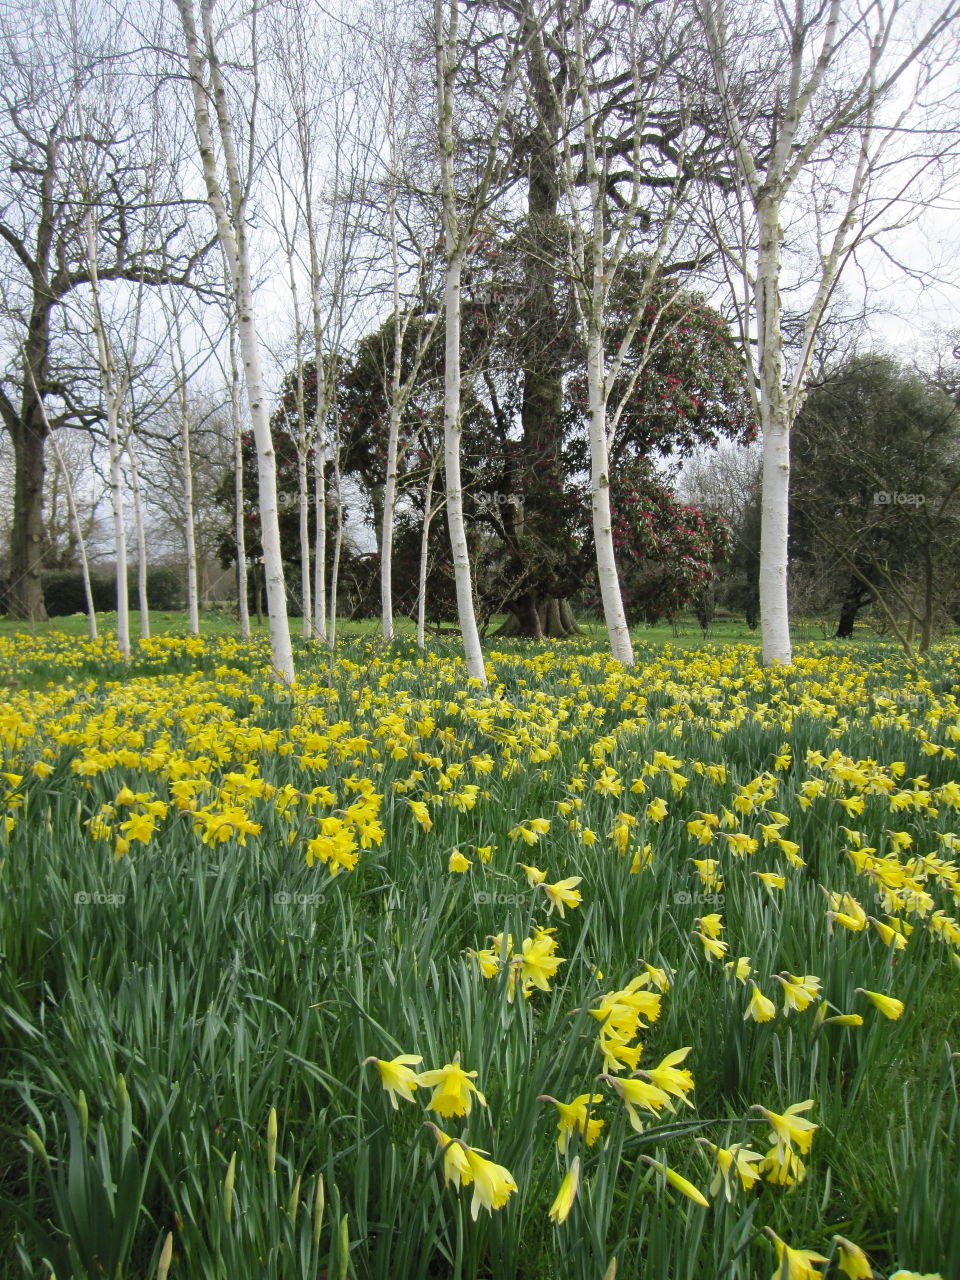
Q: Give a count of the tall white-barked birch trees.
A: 14